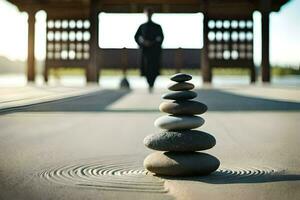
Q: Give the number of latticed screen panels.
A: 2